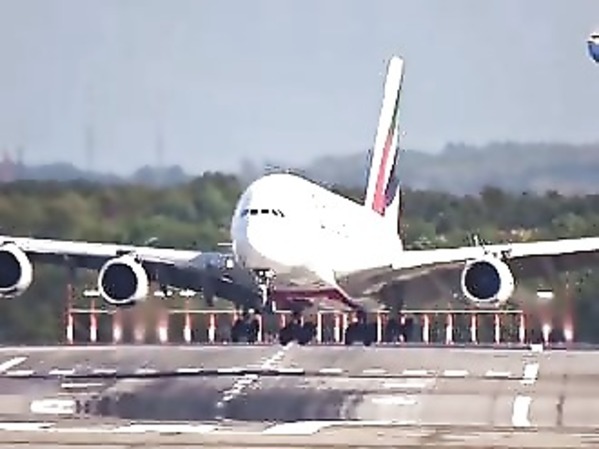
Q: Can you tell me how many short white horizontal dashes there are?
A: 12